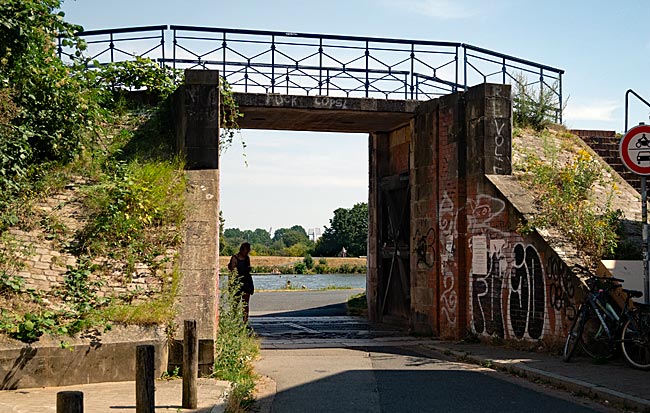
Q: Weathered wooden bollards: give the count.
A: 3